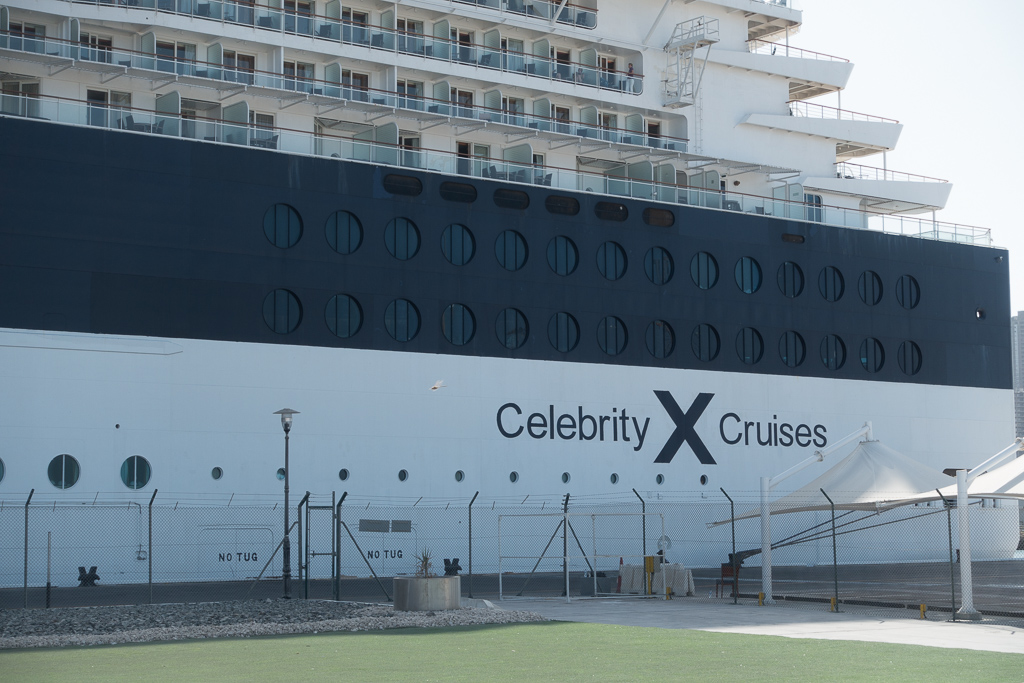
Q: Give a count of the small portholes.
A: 10